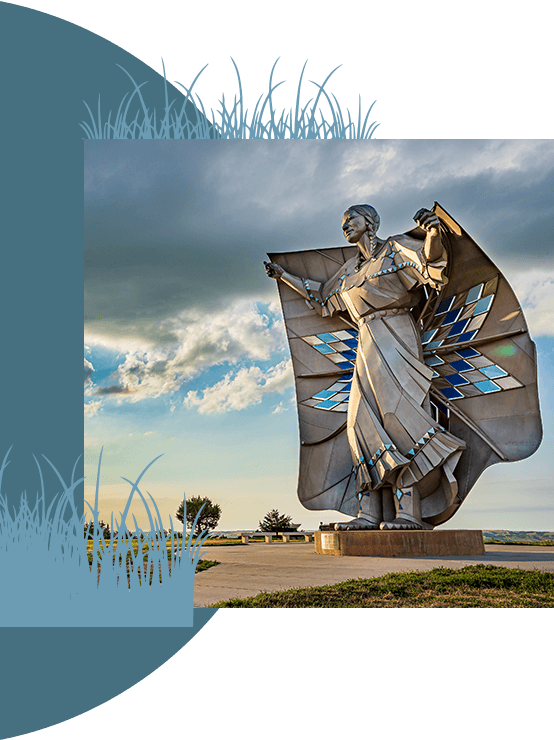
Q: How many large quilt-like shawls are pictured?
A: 1